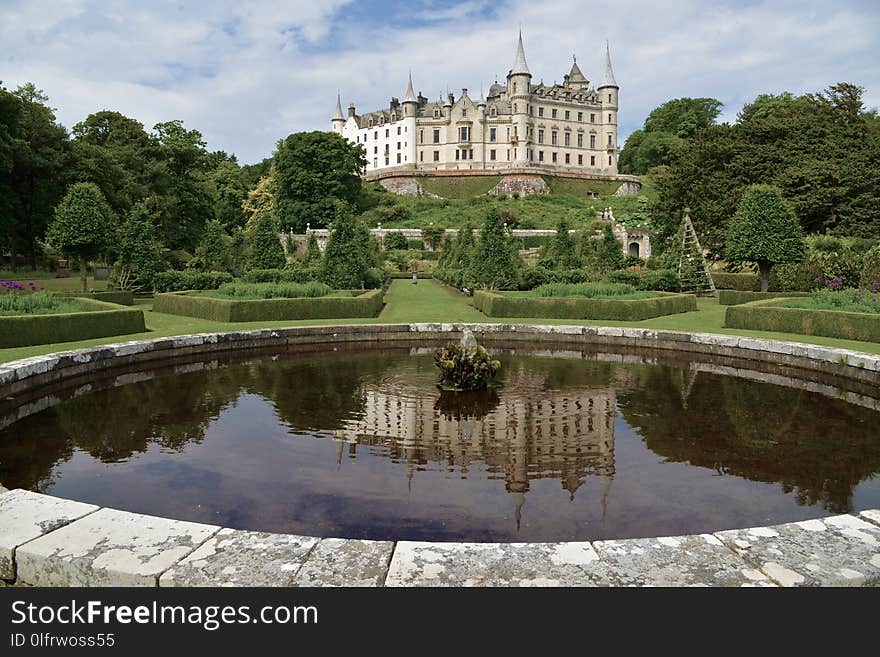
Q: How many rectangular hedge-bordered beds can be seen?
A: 4